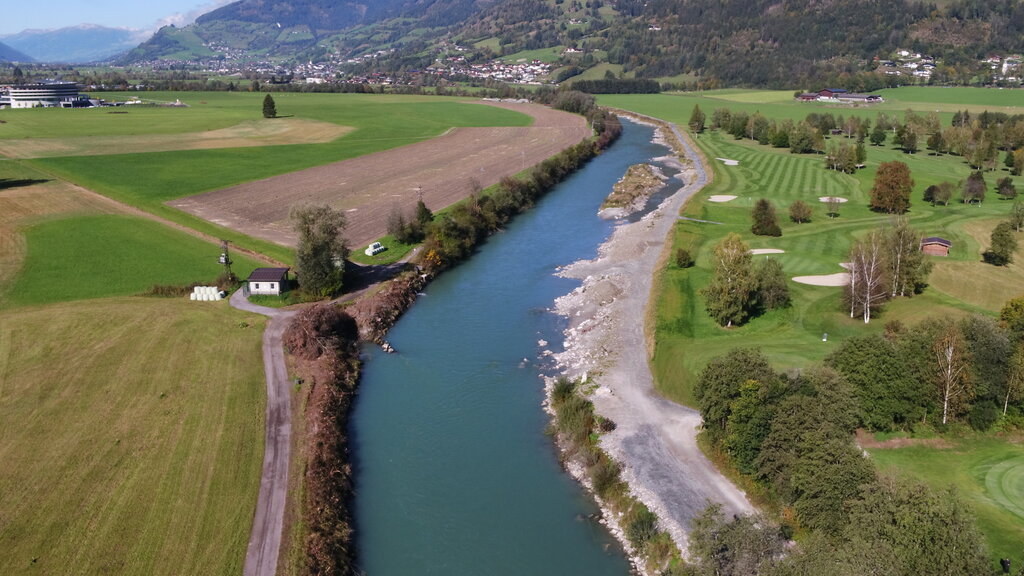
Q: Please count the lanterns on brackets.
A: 0